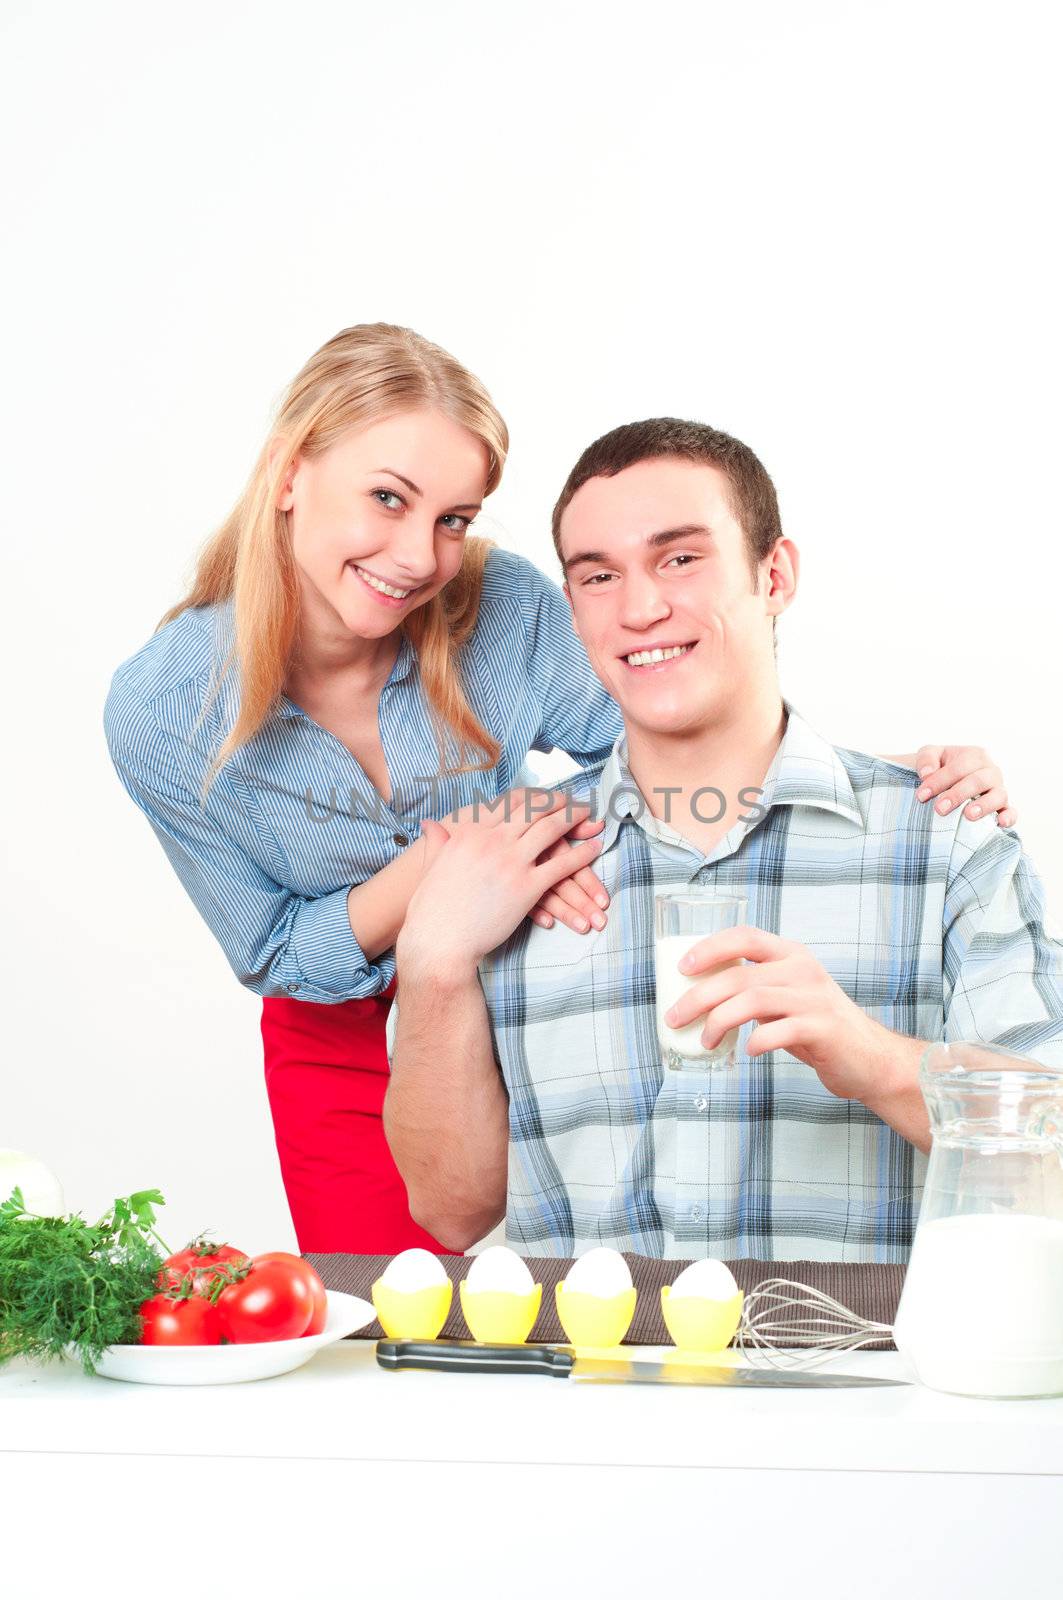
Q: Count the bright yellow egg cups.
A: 4